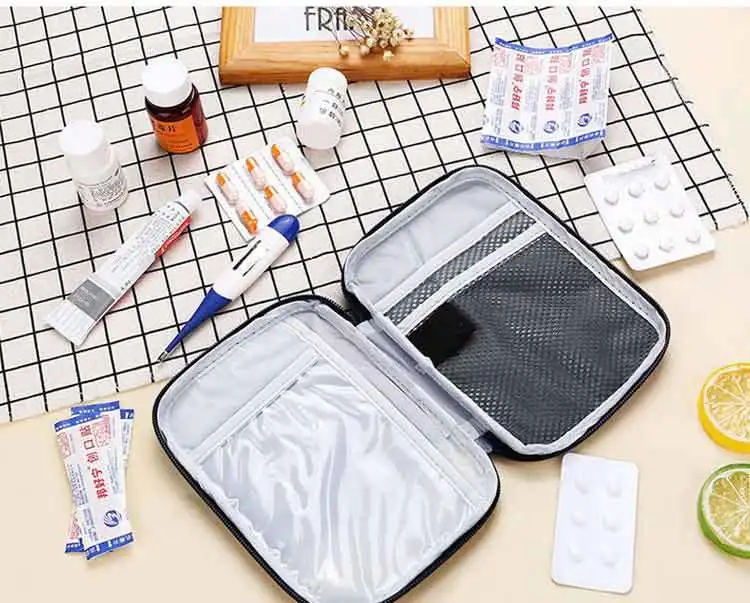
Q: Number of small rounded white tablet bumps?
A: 15